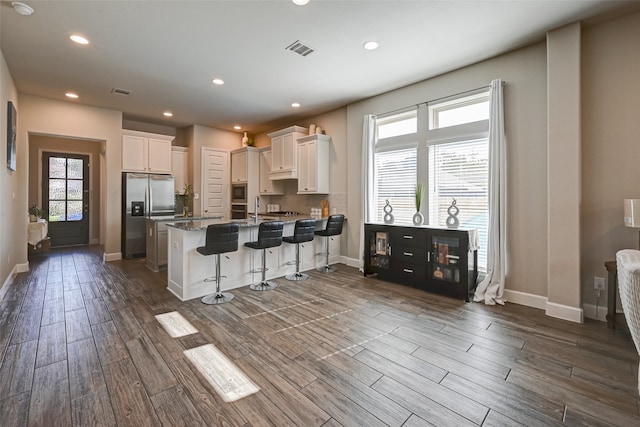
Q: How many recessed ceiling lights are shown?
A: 8